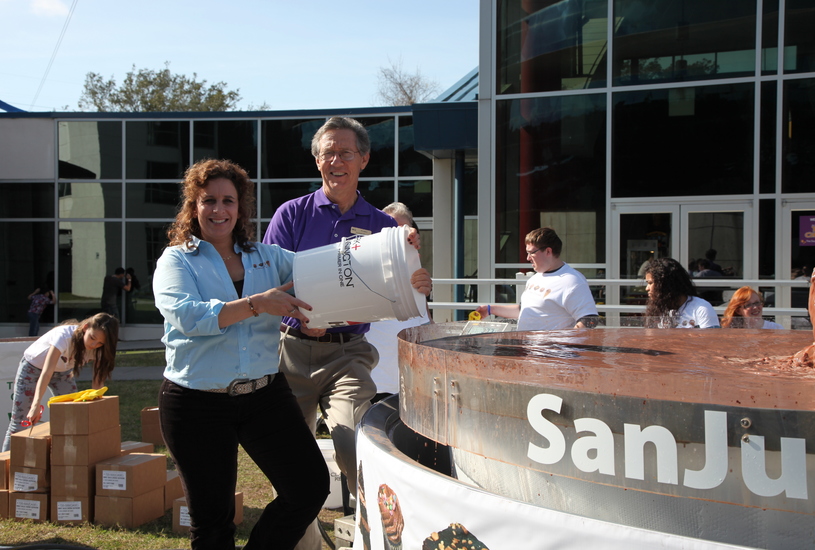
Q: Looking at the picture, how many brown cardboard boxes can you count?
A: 15